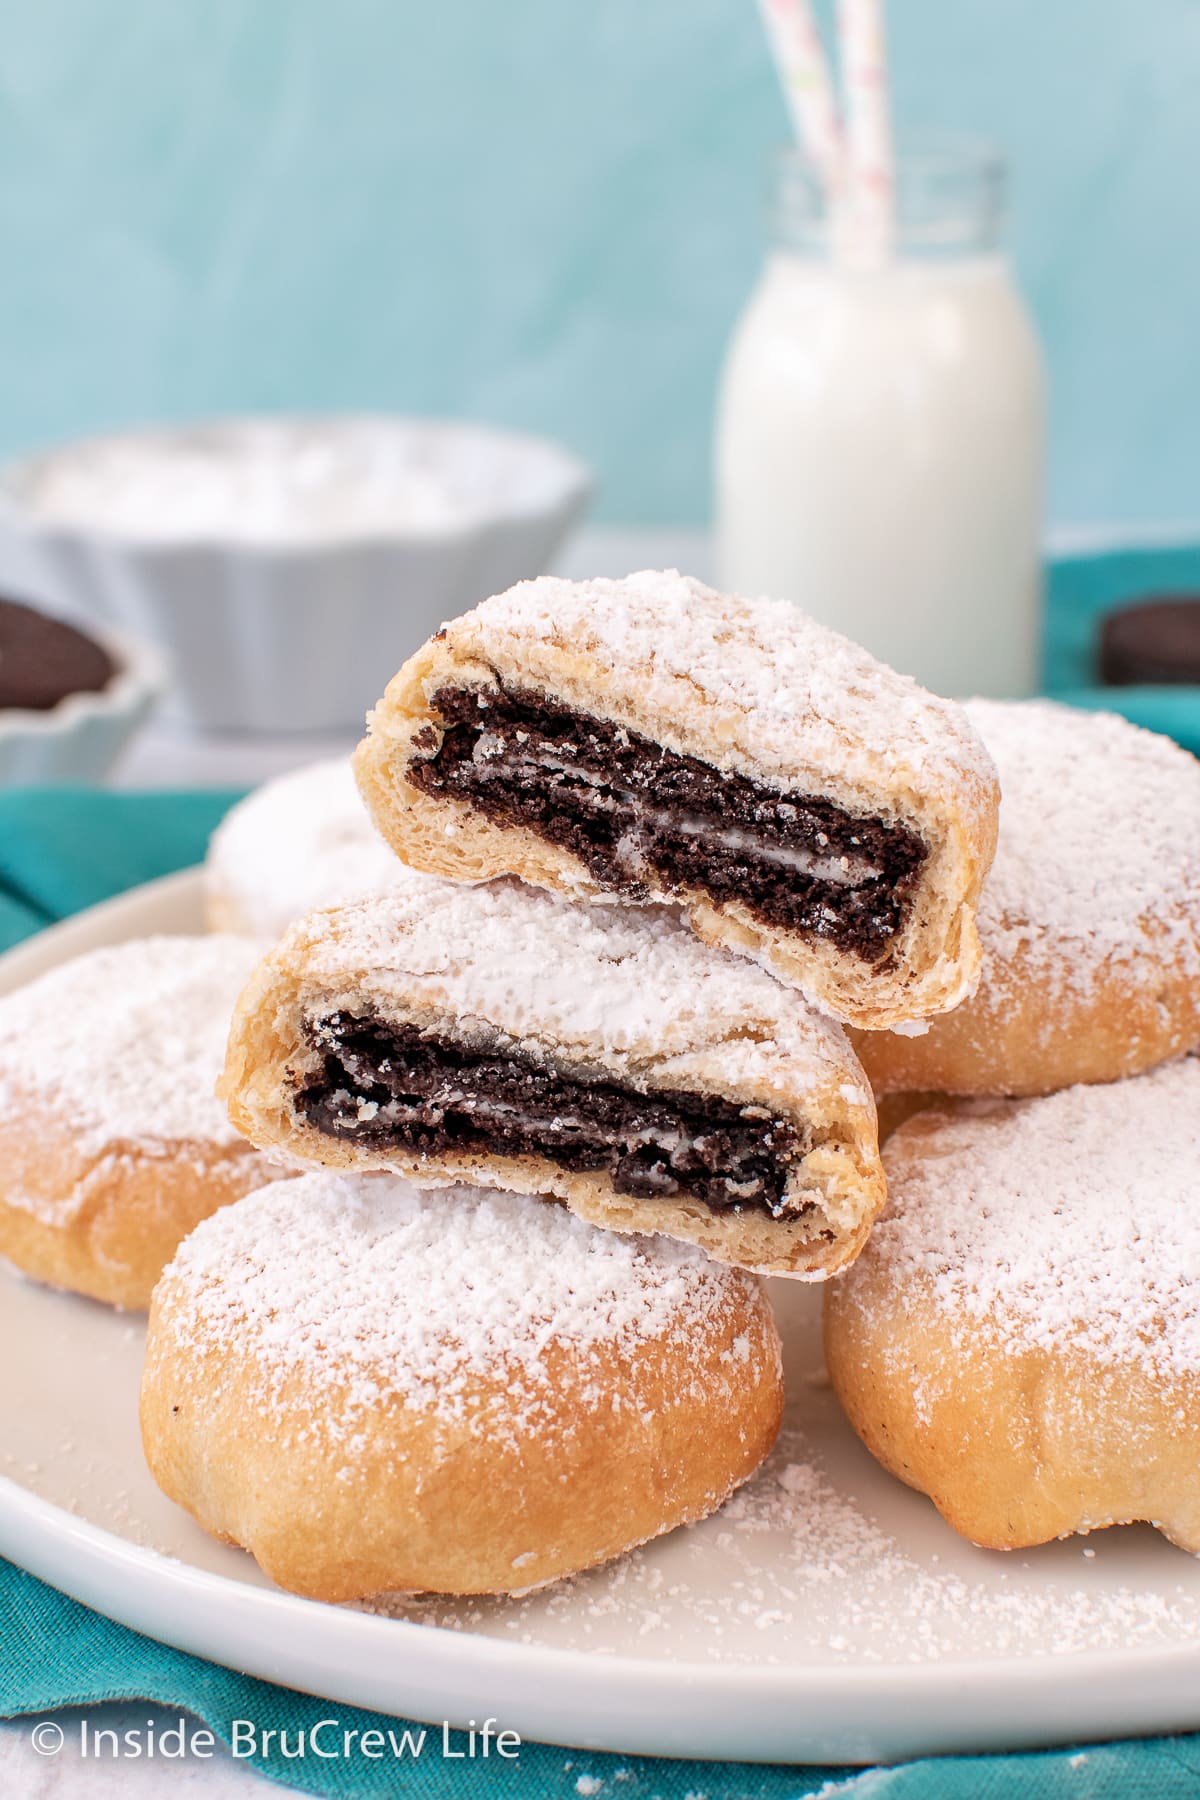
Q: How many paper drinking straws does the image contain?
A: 2